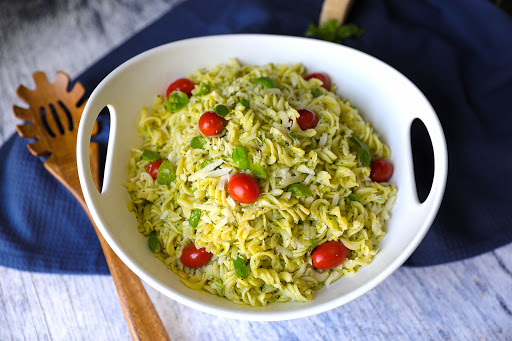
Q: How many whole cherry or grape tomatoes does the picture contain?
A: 9